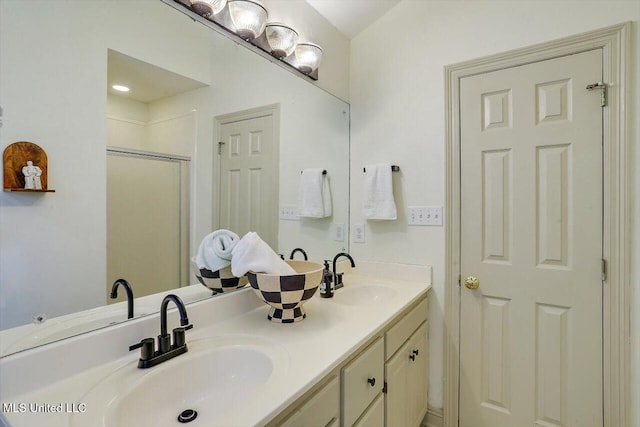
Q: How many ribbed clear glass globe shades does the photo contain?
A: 4